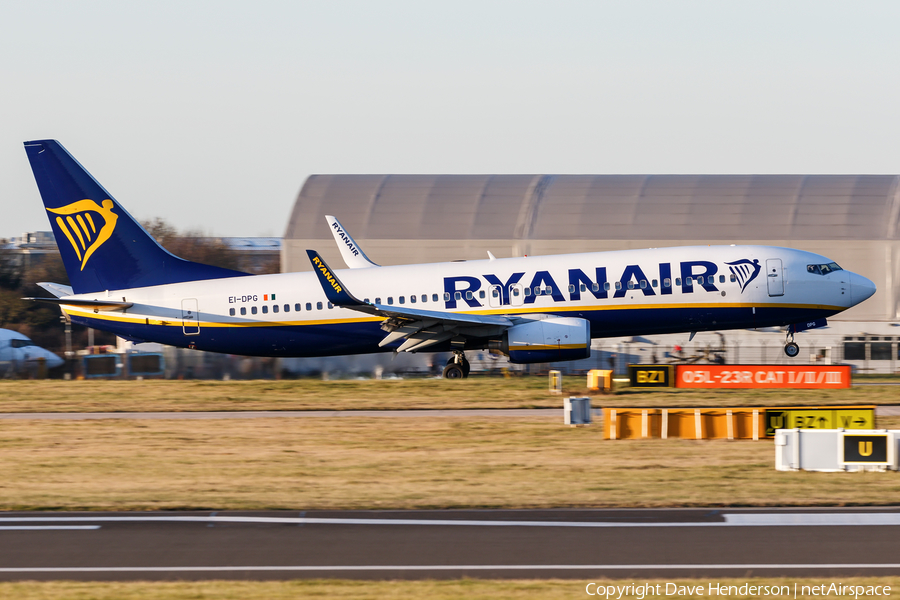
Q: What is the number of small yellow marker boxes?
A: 2